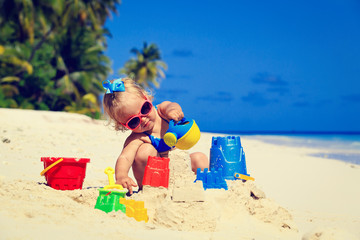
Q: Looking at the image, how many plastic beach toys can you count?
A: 8